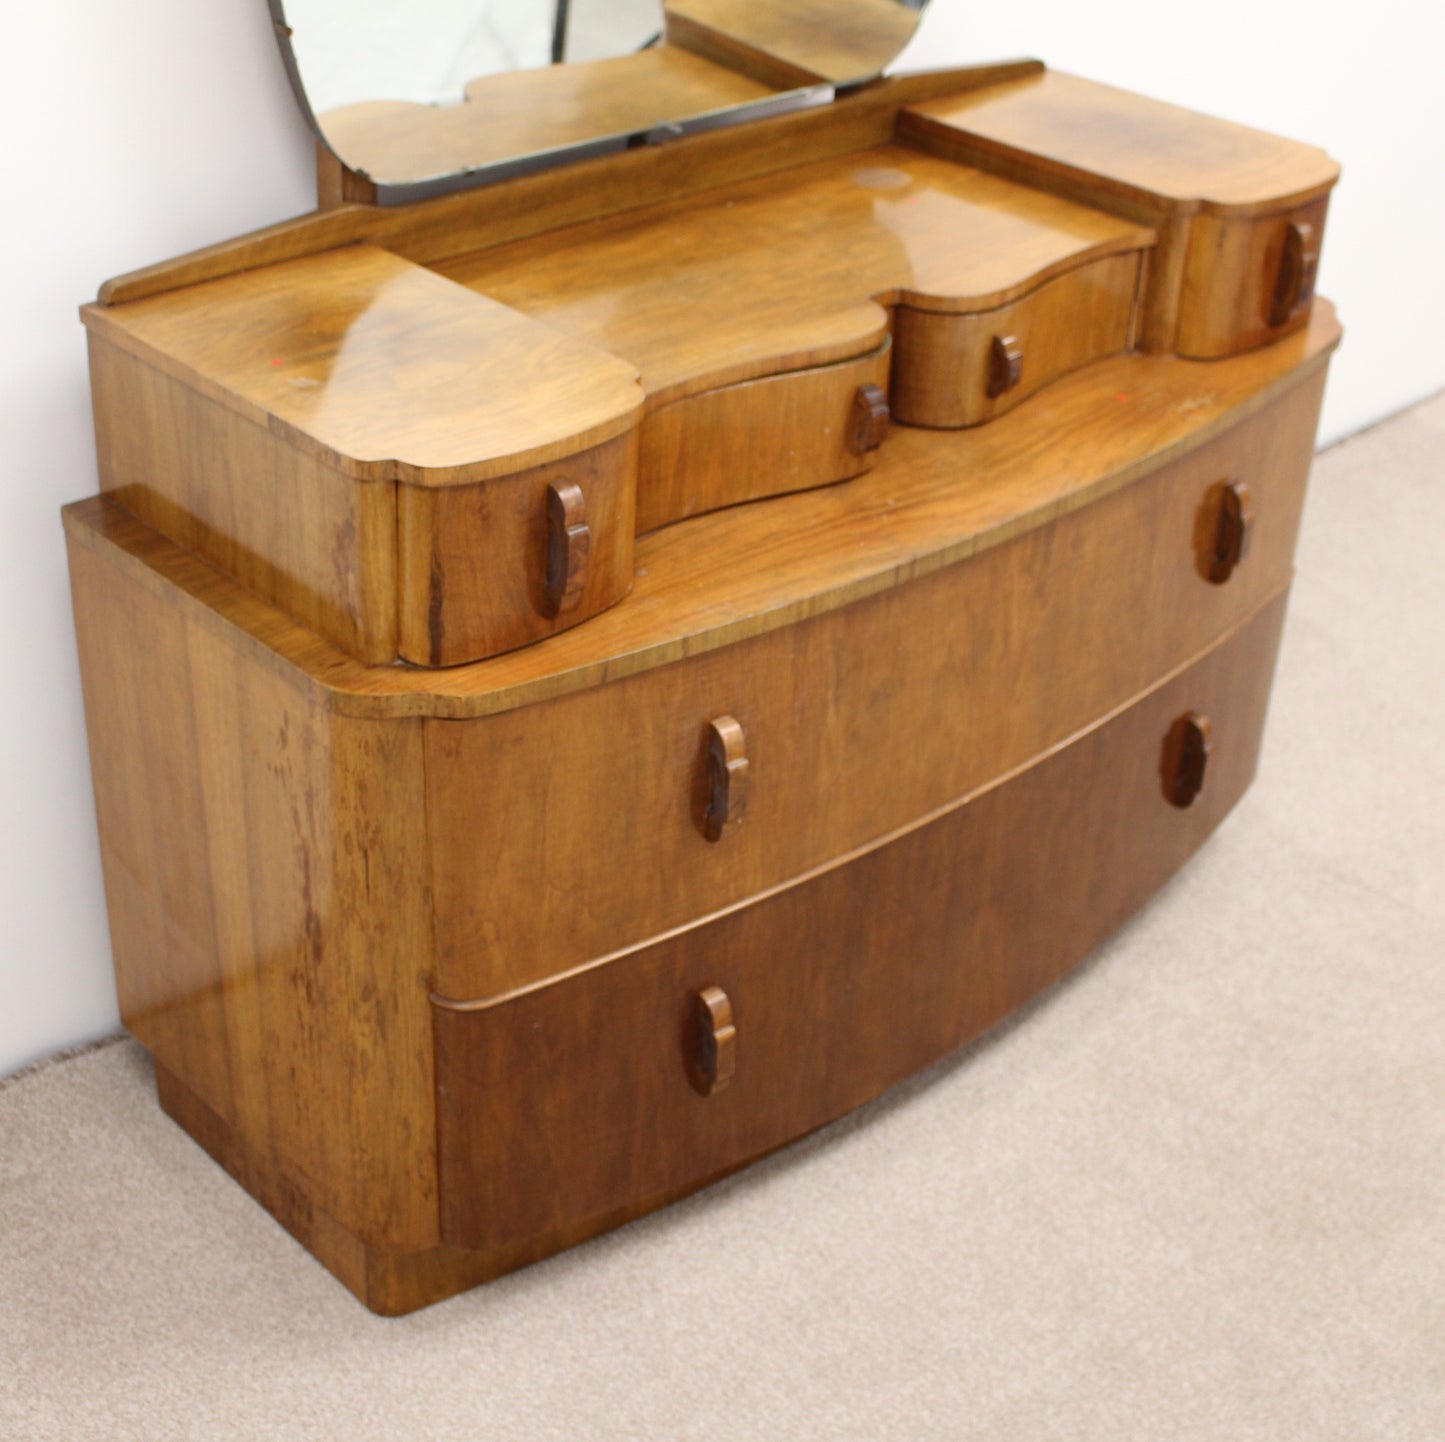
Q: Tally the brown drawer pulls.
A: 8